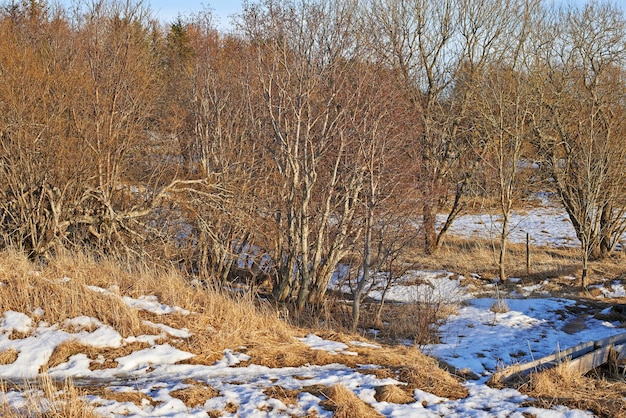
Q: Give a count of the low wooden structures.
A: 1